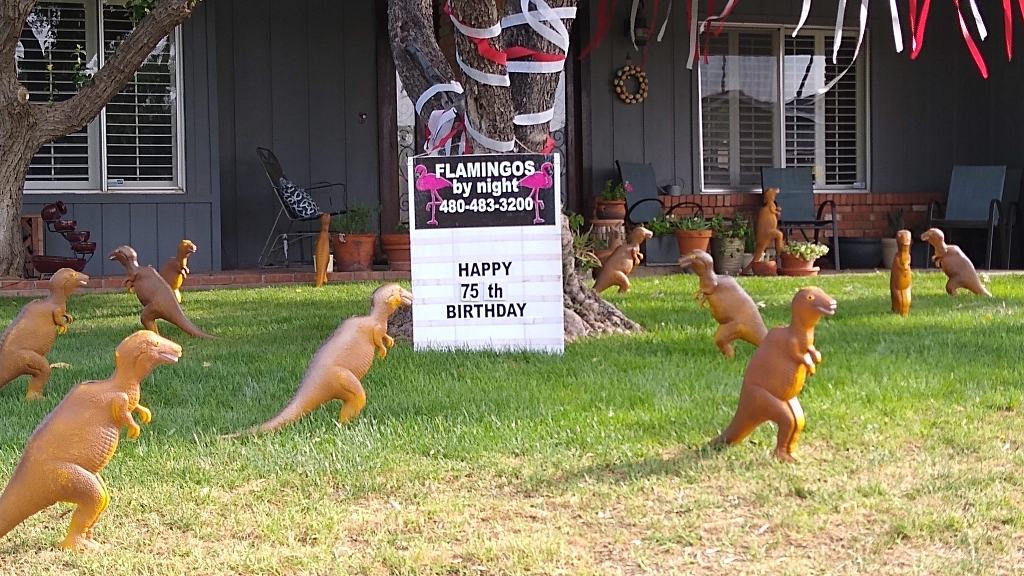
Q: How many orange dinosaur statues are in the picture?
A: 12